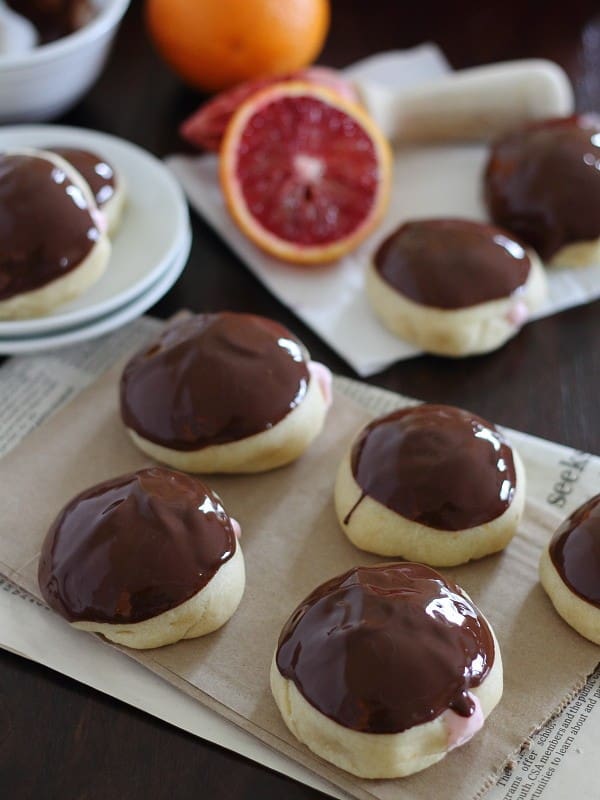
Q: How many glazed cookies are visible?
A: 9